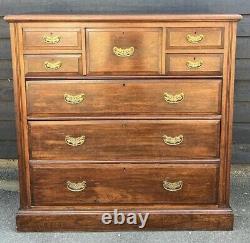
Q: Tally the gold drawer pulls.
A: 11